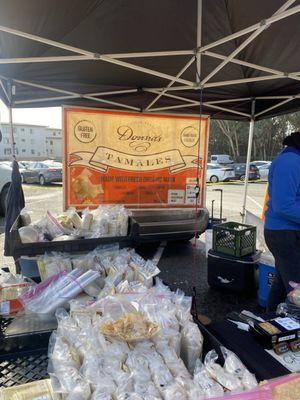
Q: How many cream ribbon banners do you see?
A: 1